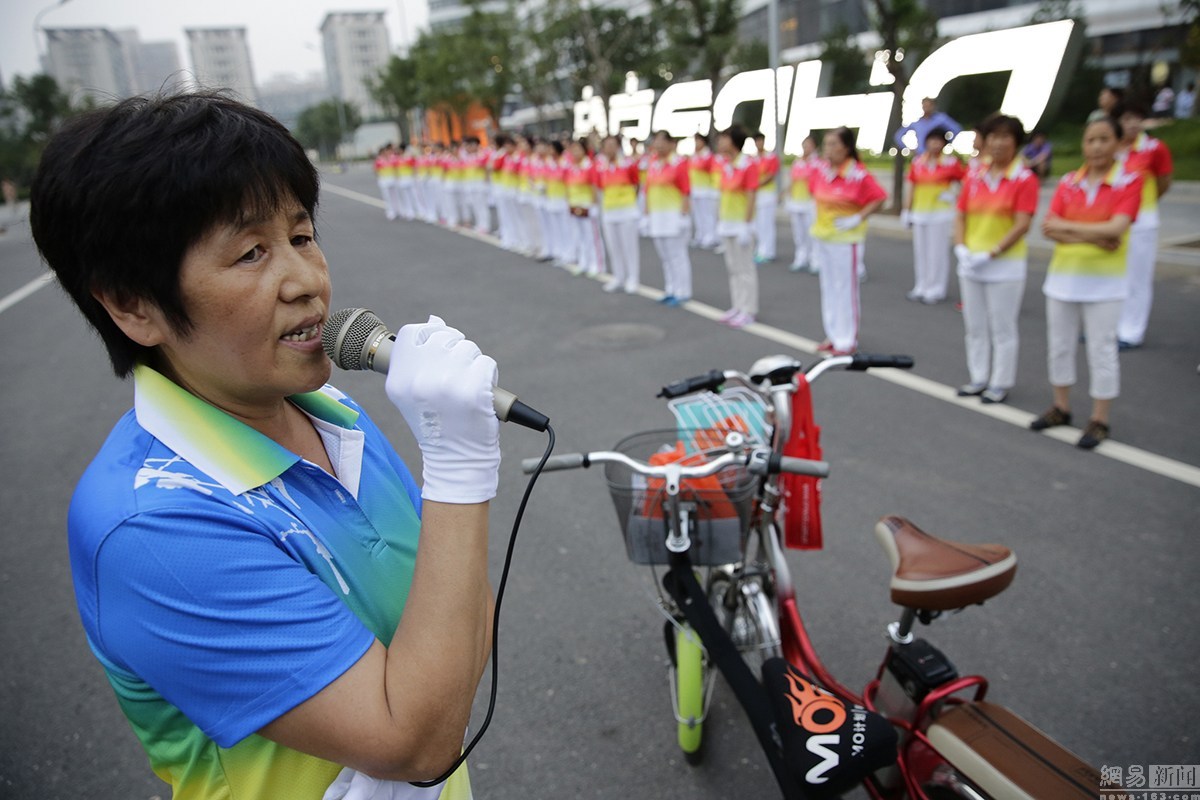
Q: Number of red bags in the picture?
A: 1